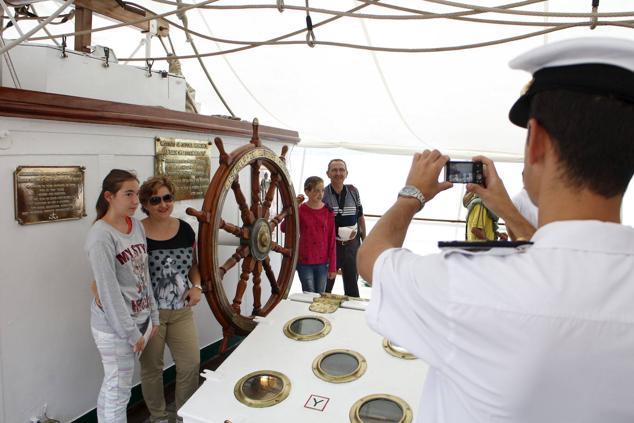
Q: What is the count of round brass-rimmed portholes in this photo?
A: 5